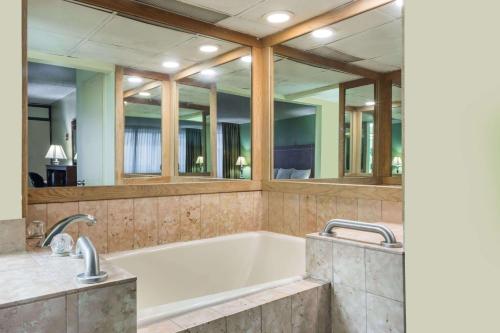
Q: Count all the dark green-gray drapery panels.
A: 2